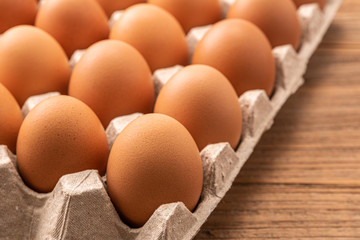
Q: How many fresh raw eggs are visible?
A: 14